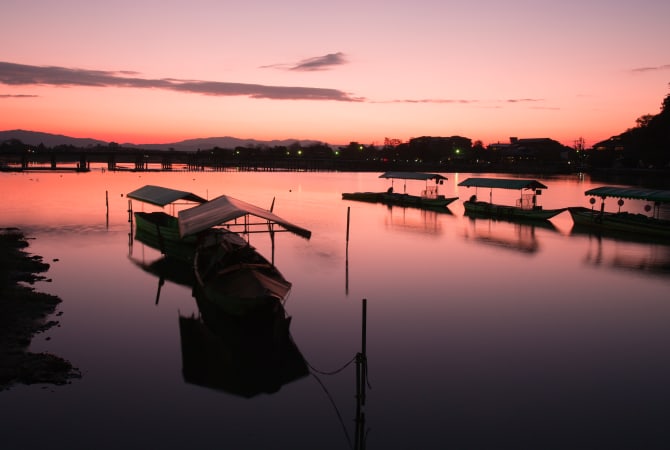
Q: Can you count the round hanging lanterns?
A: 3